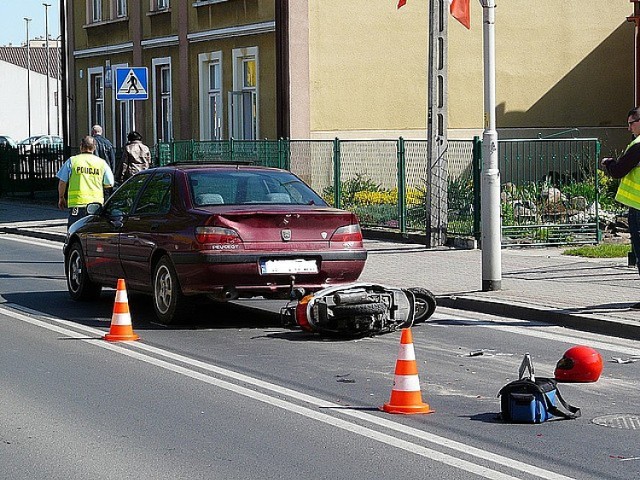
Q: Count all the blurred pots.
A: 1